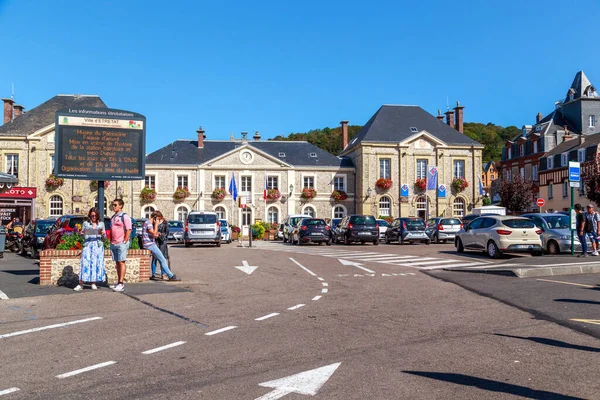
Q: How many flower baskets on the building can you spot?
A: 11